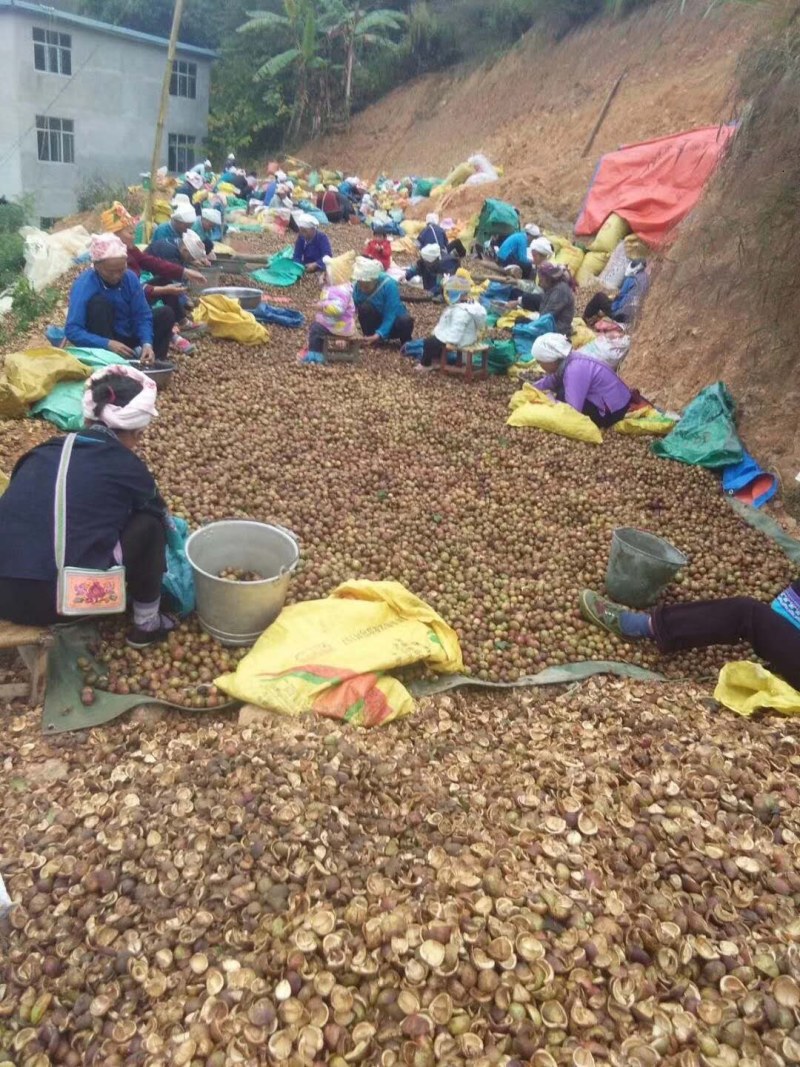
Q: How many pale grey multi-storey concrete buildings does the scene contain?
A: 1